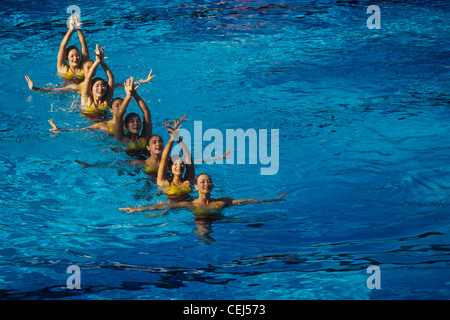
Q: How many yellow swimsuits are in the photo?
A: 8